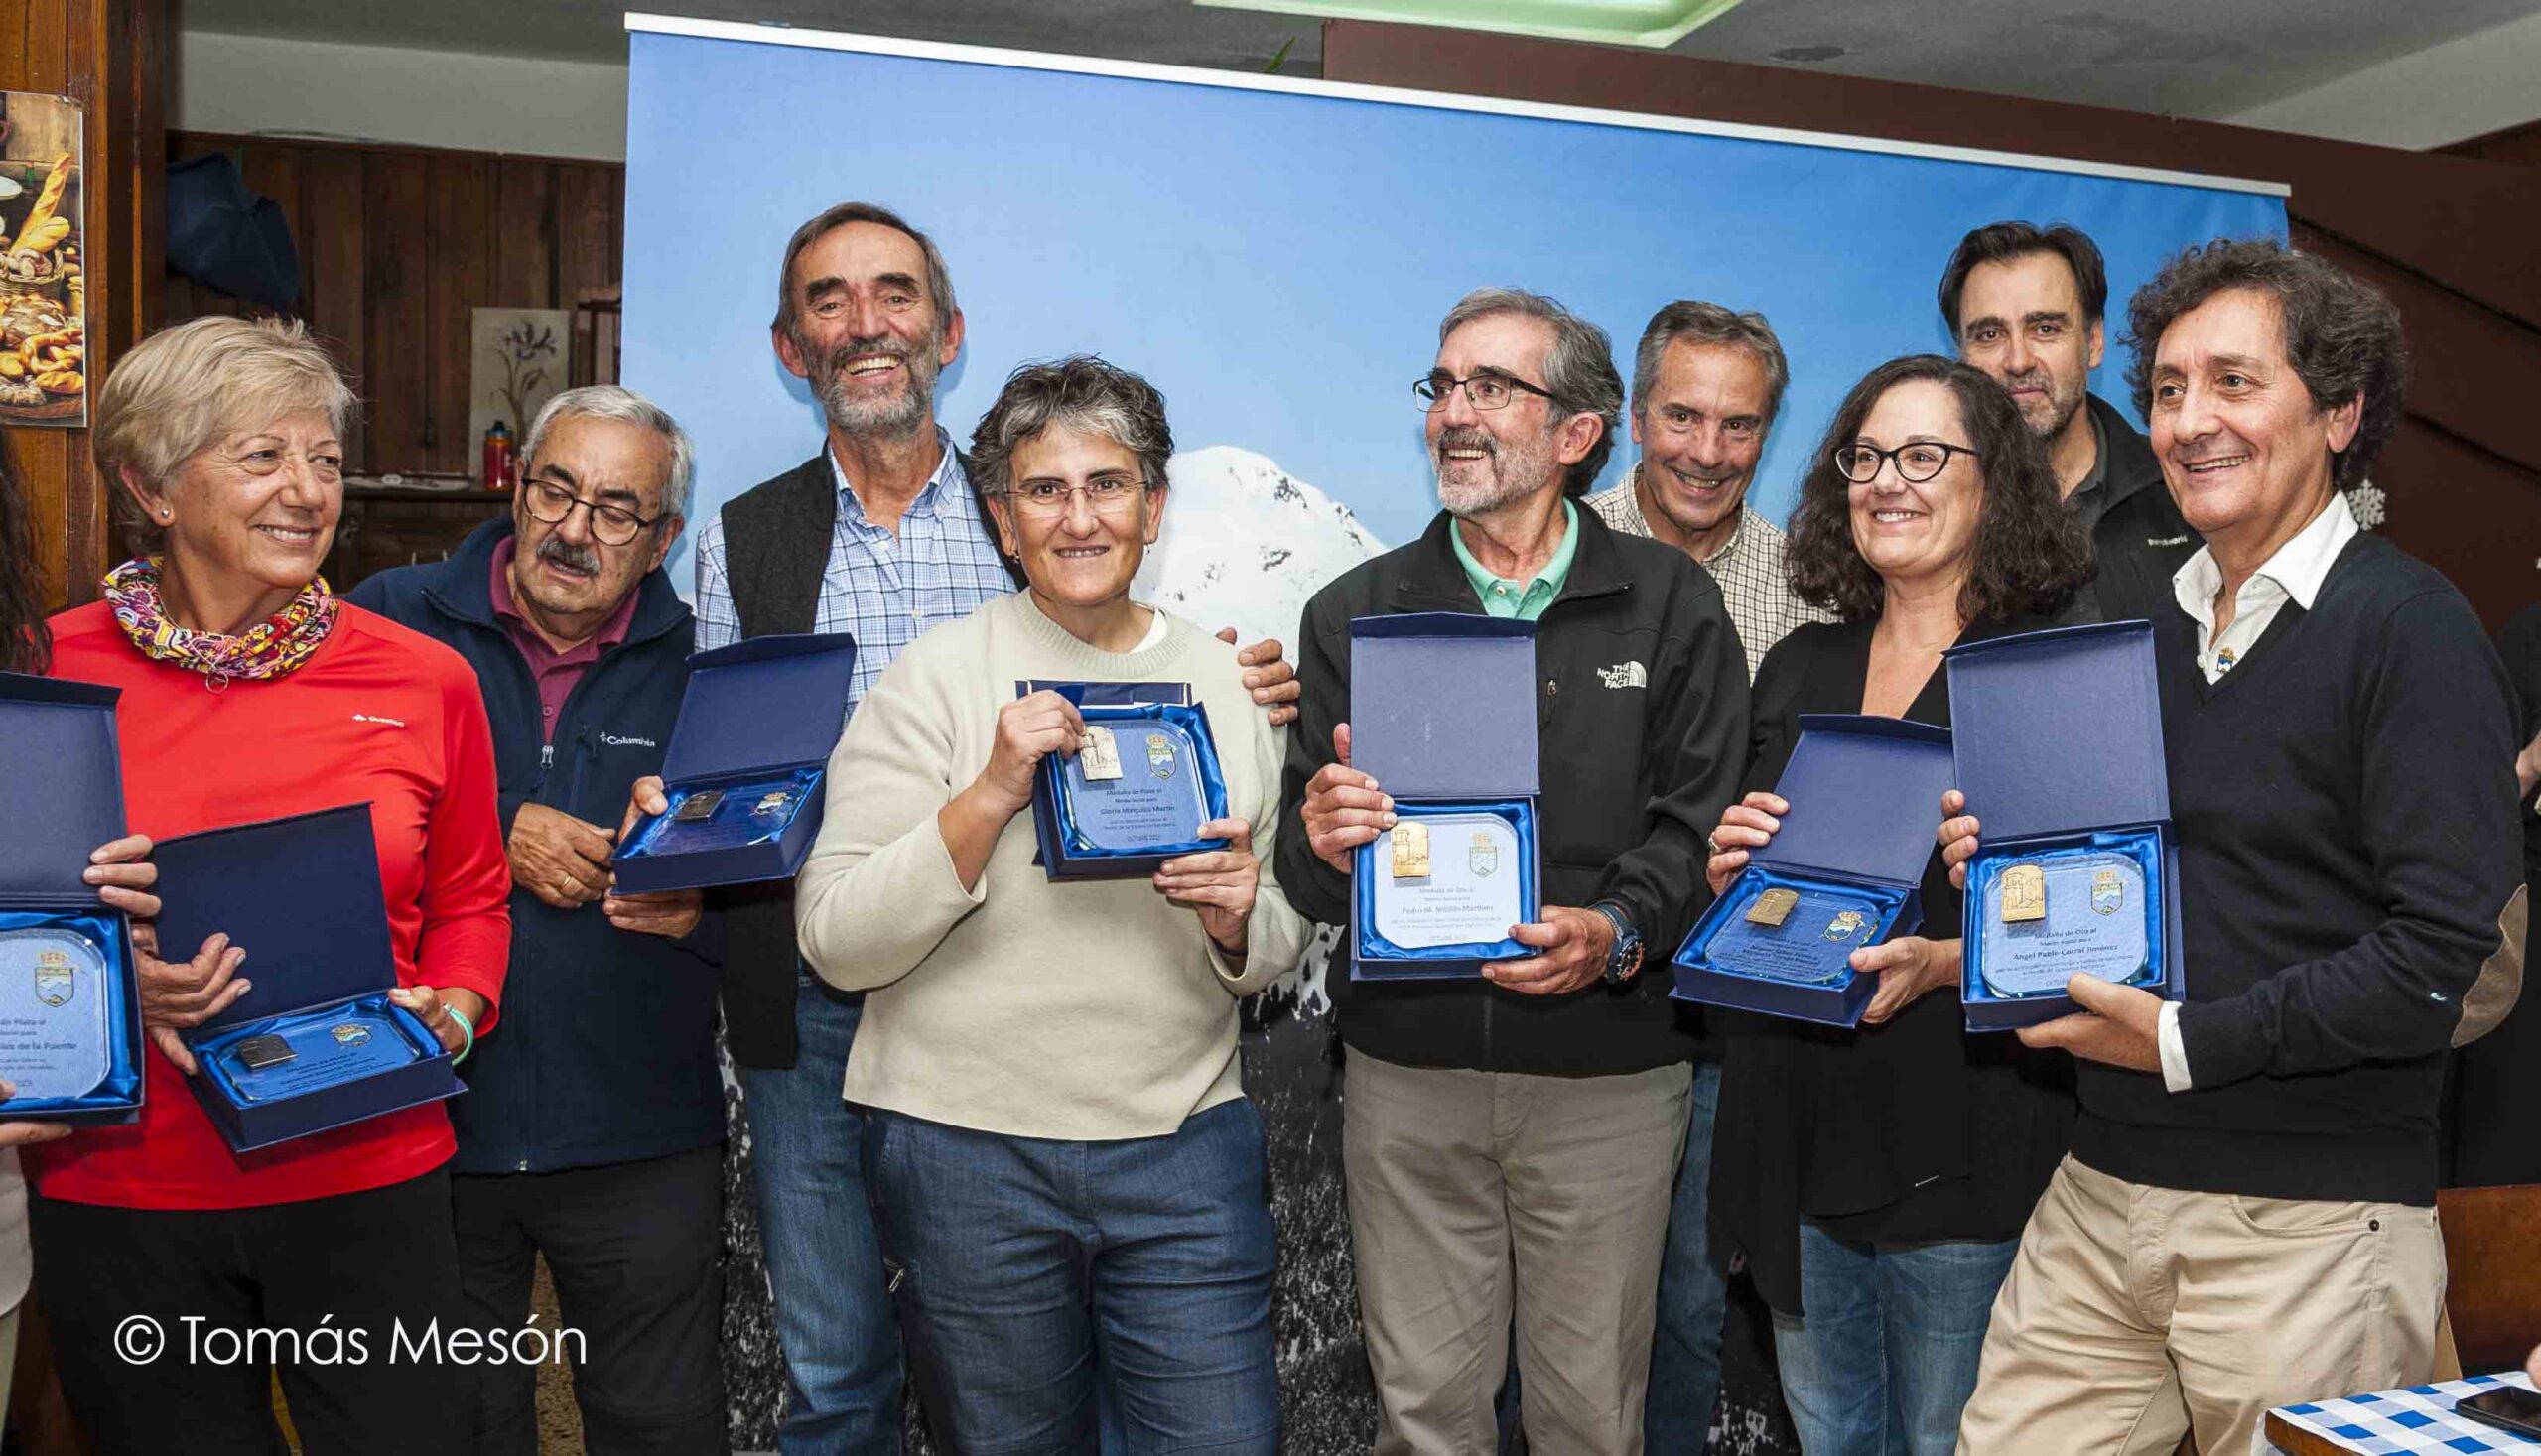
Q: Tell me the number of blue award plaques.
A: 7